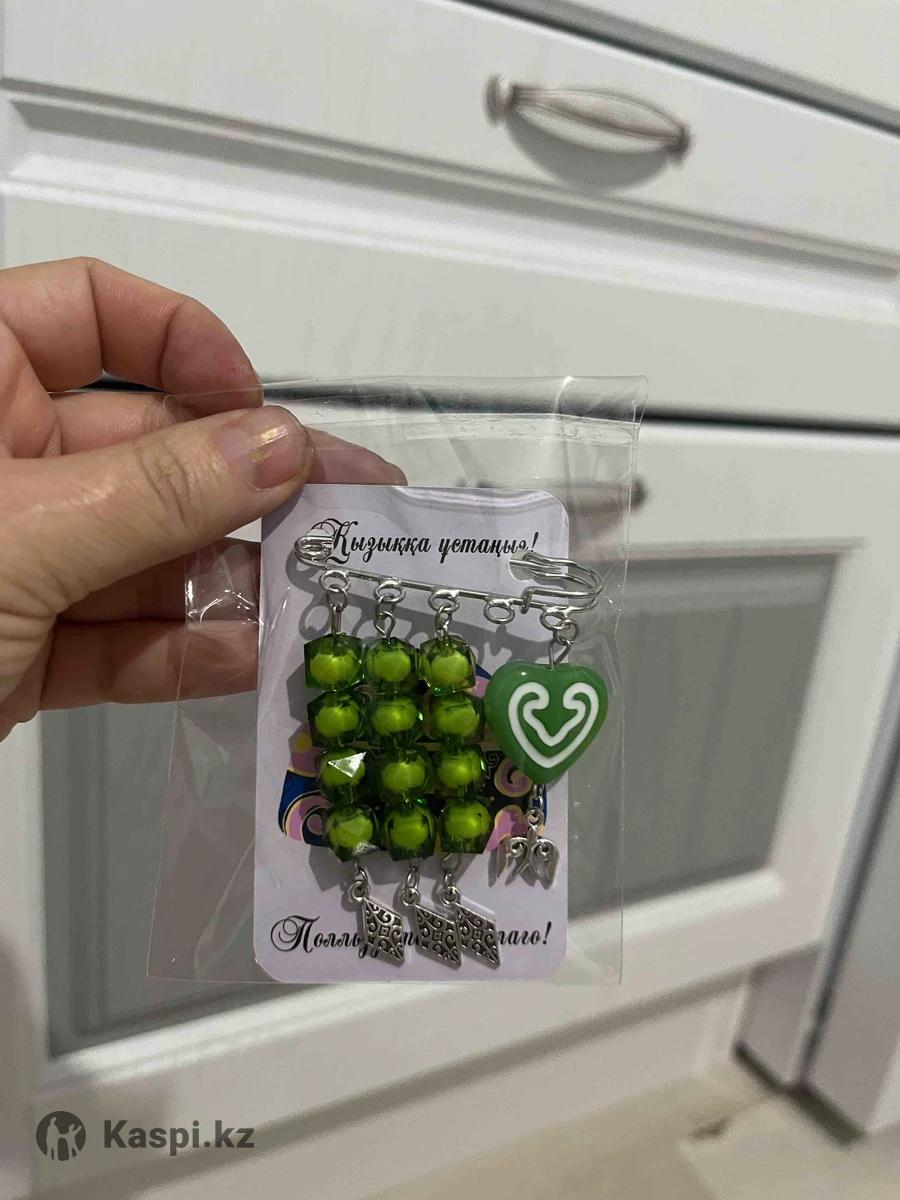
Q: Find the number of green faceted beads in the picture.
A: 12